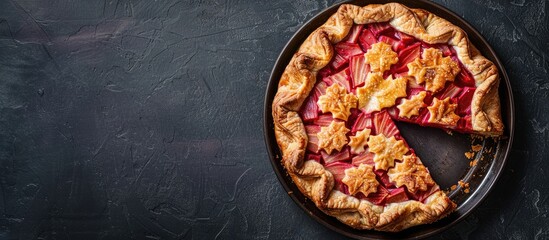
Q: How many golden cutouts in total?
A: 11